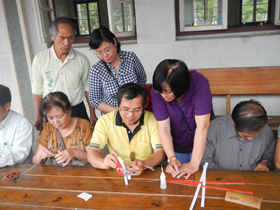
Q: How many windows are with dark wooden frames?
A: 2